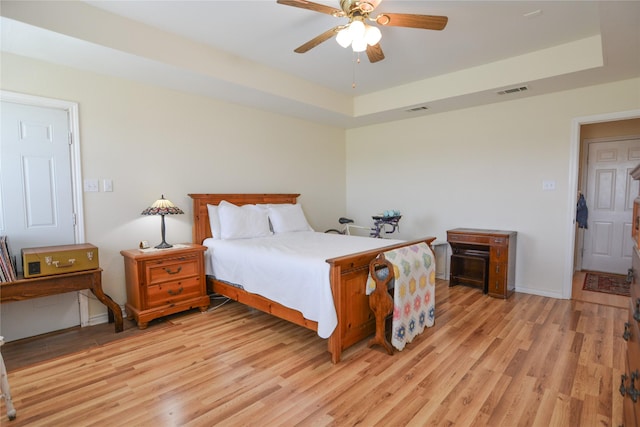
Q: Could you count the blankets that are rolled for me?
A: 0